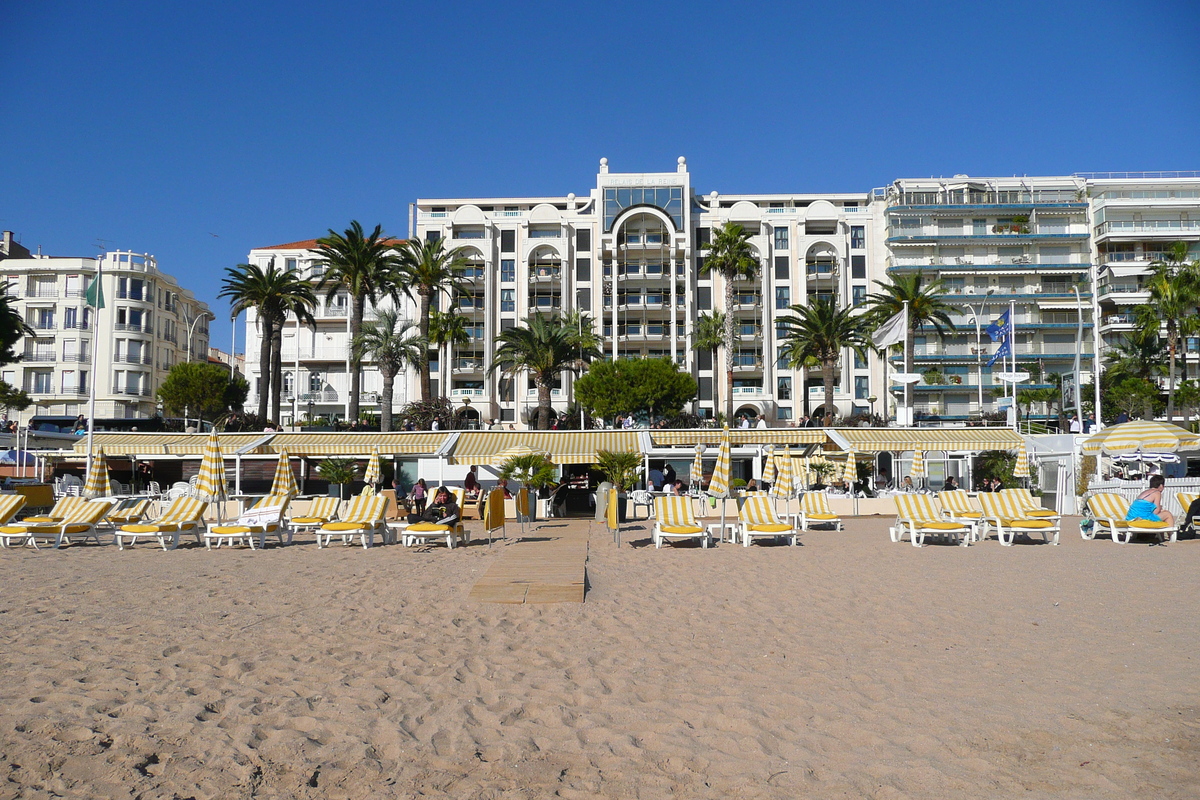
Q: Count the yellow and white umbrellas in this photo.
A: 13